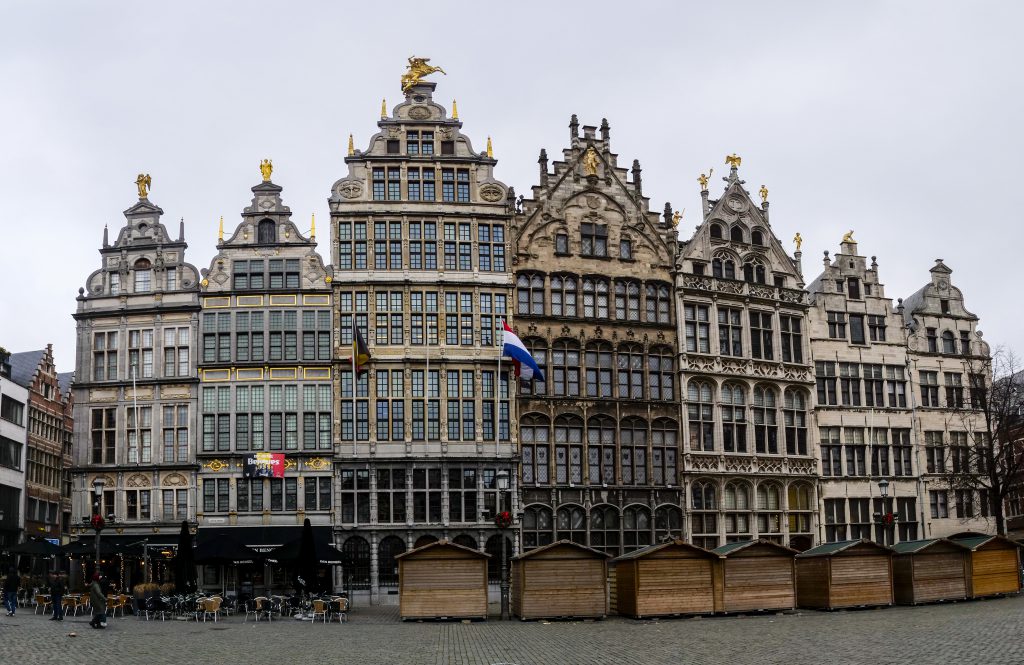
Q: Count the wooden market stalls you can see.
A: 7